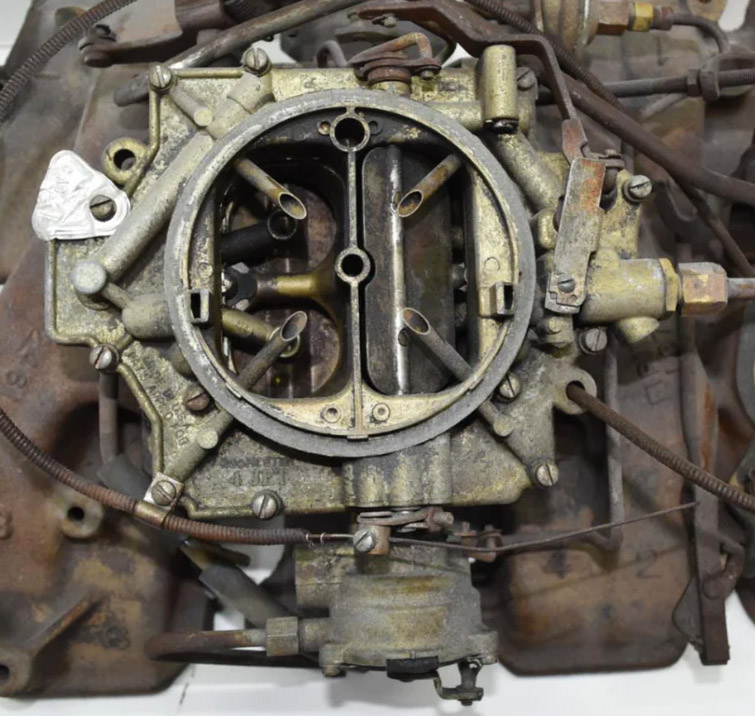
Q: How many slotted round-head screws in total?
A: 14